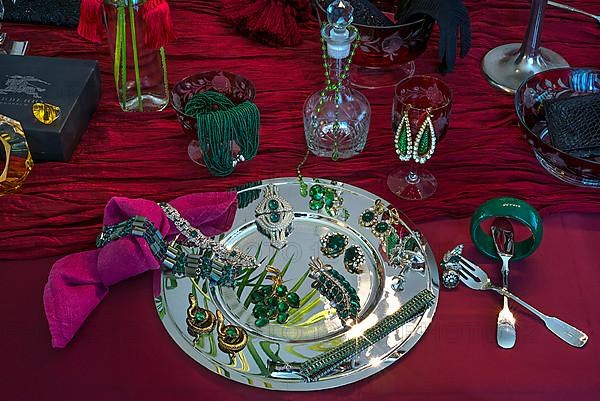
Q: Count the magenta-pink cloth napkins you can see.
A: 1